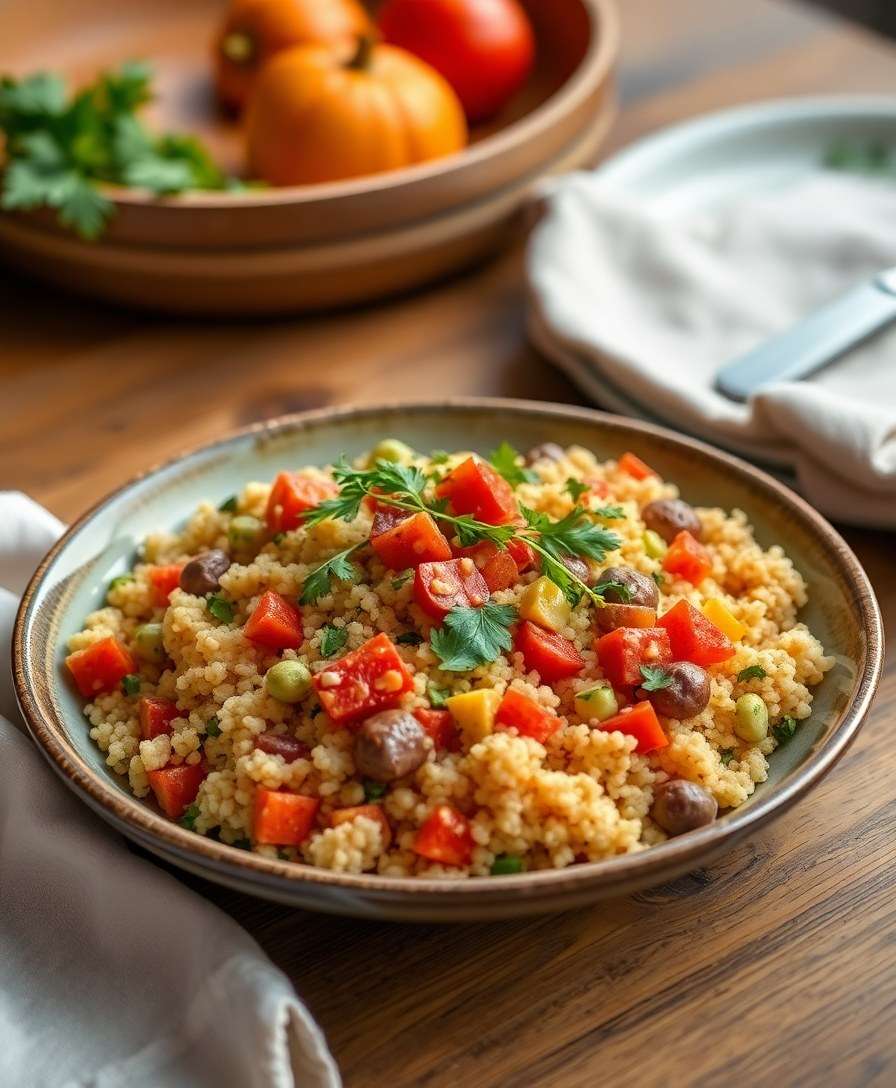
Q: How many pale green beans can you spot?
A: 7